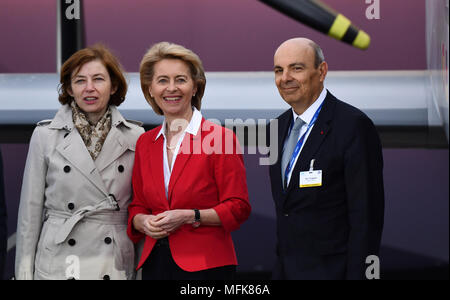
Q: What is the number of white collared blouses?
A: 1